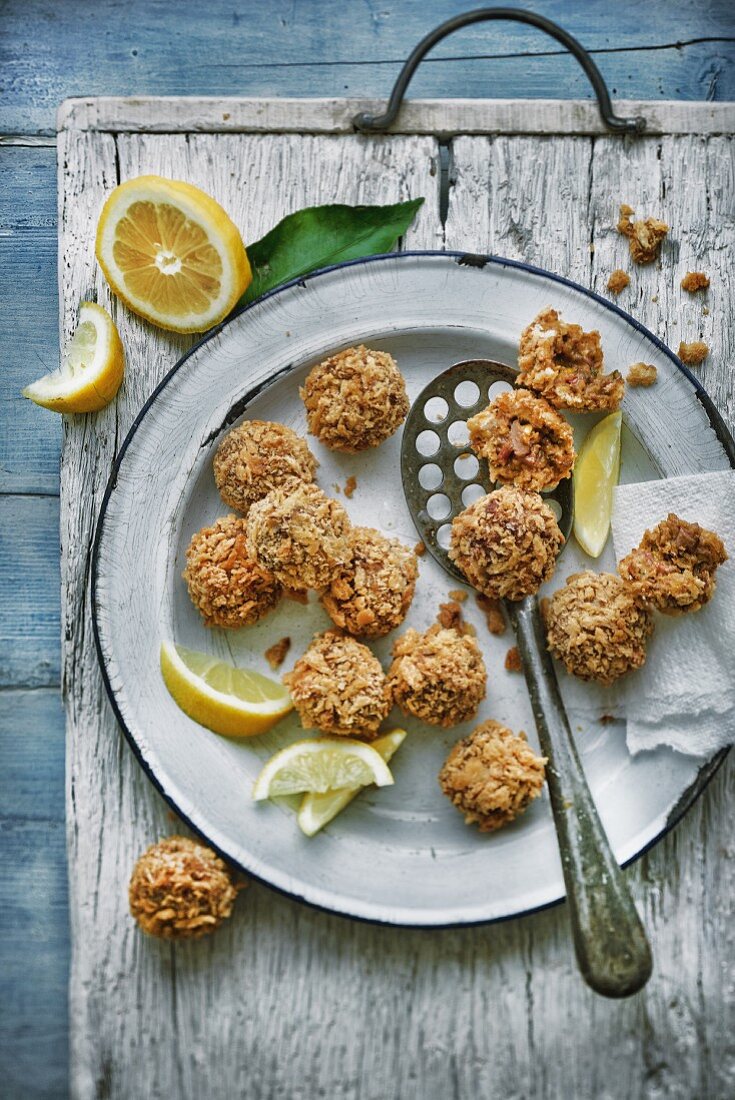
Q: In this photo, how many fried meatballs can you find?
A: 14